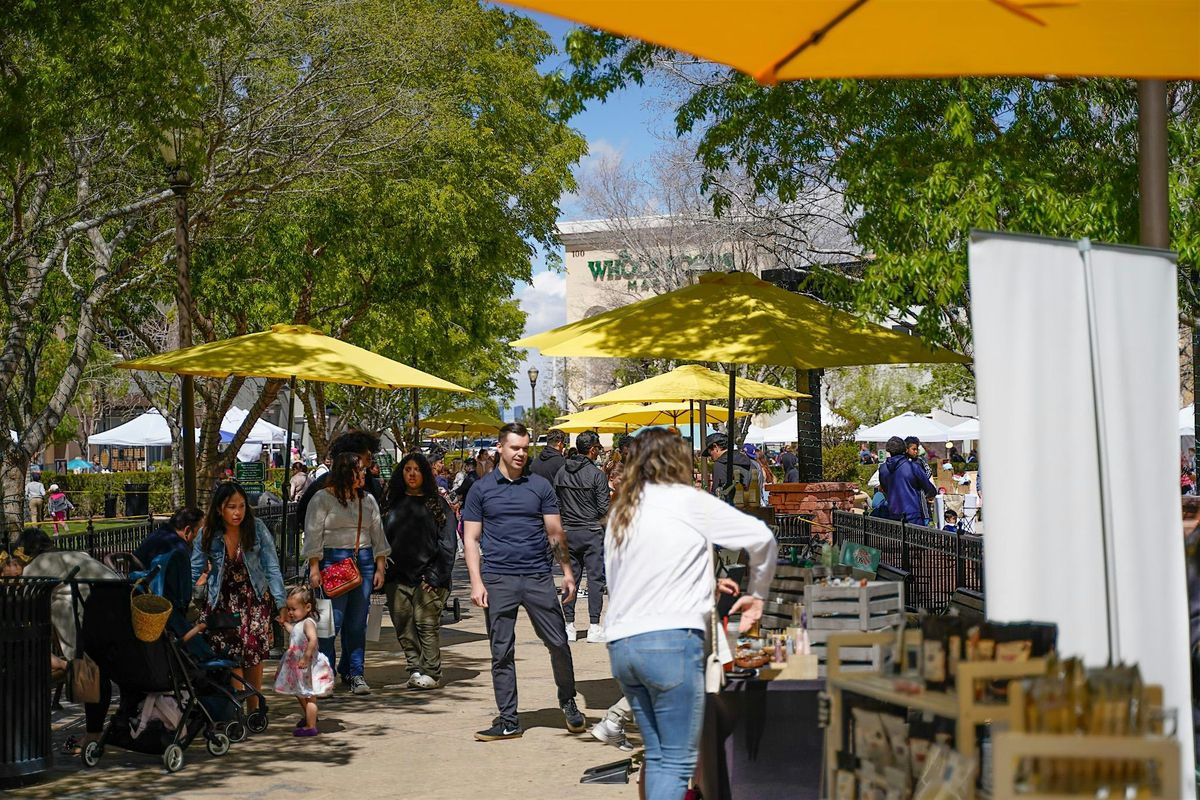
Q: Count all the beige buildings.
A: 1